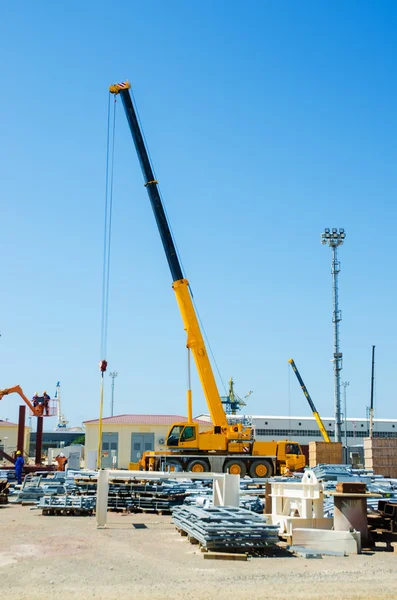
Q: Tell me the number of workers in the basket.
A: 2